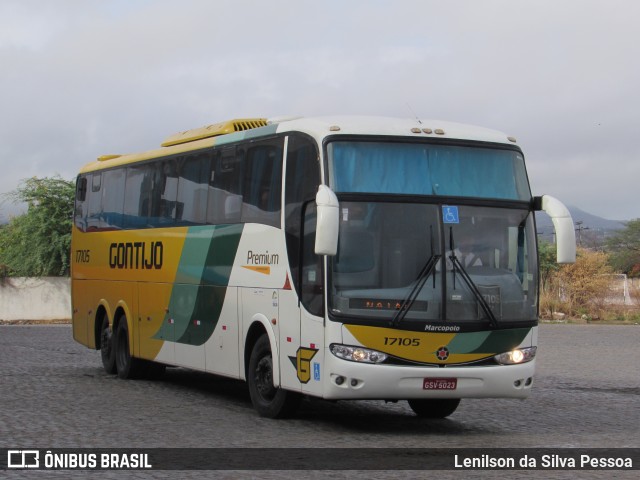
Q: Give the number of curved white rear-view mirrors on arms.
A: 2